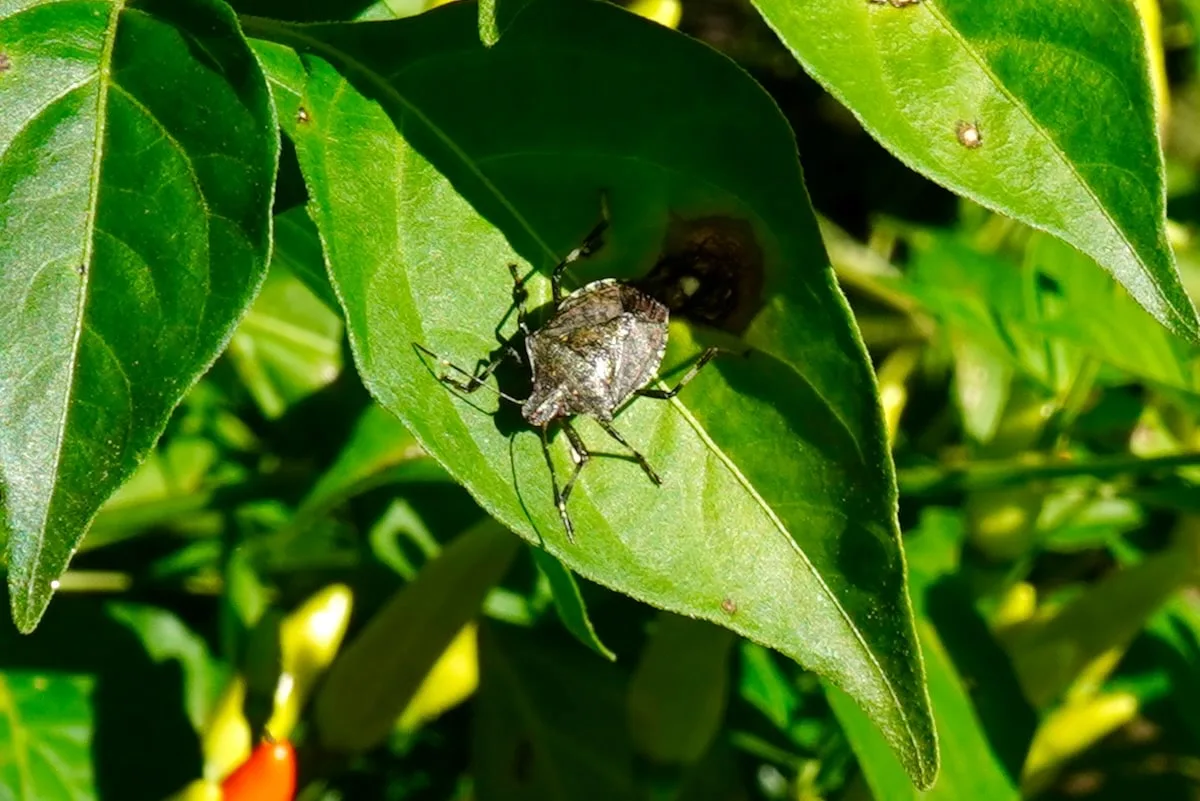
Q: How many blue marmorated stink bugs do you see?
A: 0